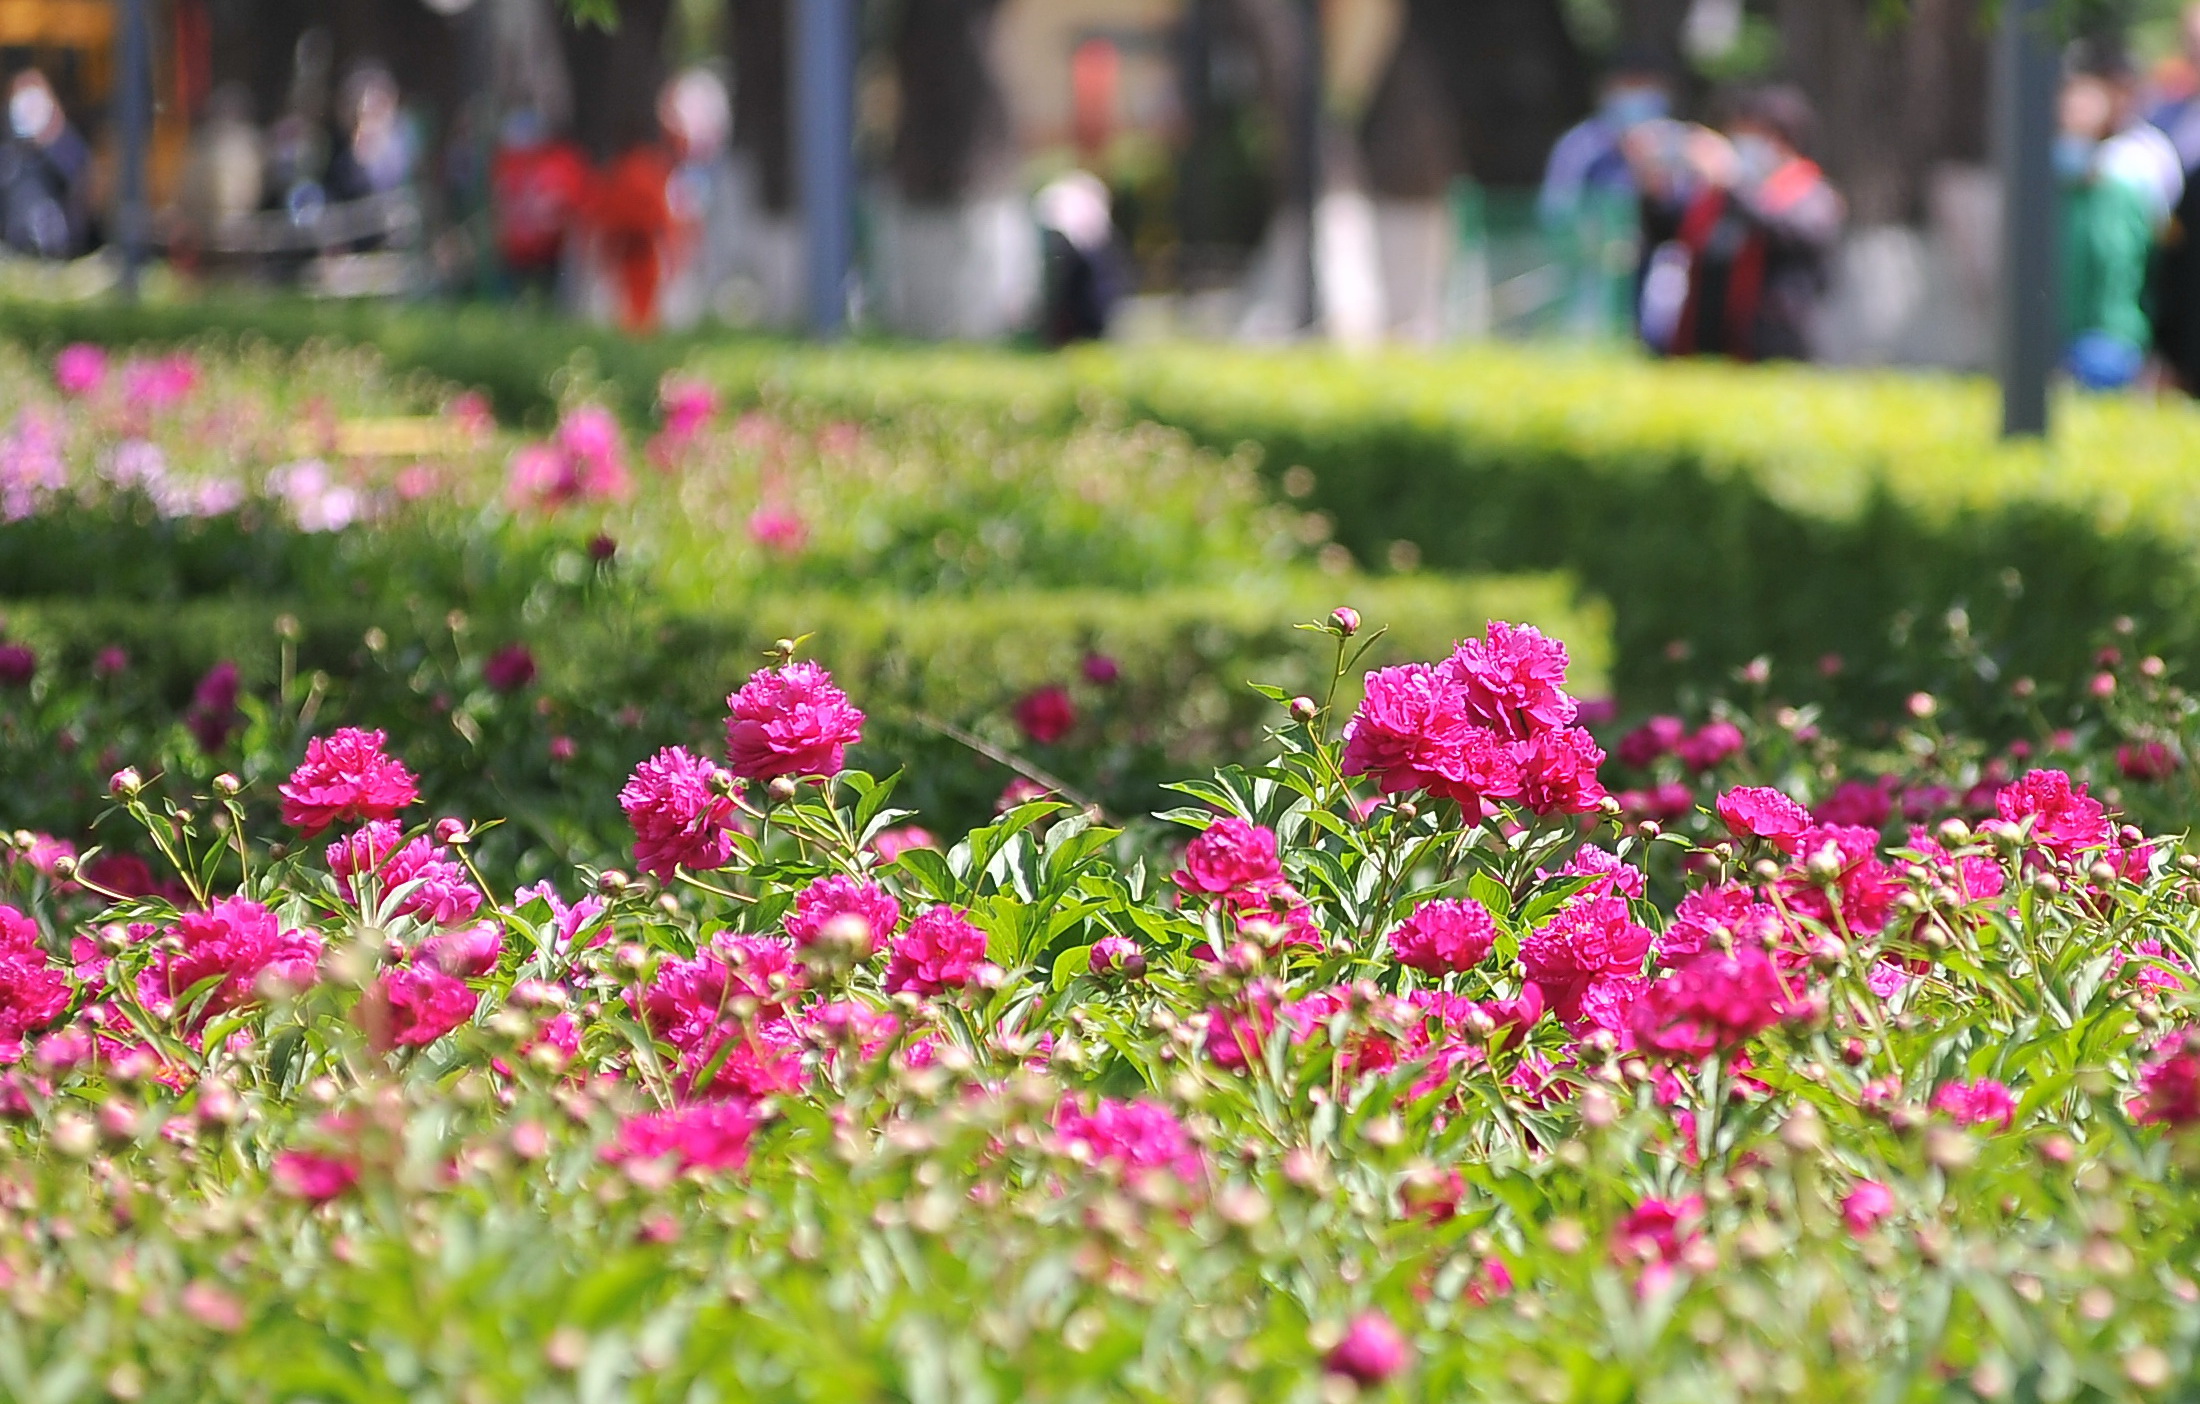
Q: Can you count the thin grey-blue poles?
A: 3